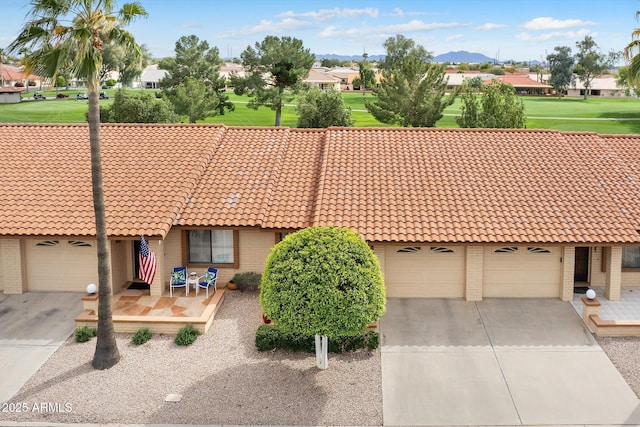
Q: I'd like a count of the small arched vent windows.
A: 6